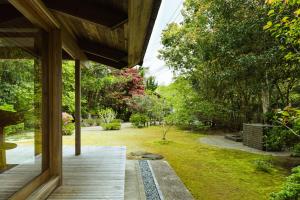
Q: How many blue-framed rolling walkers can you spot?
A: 0